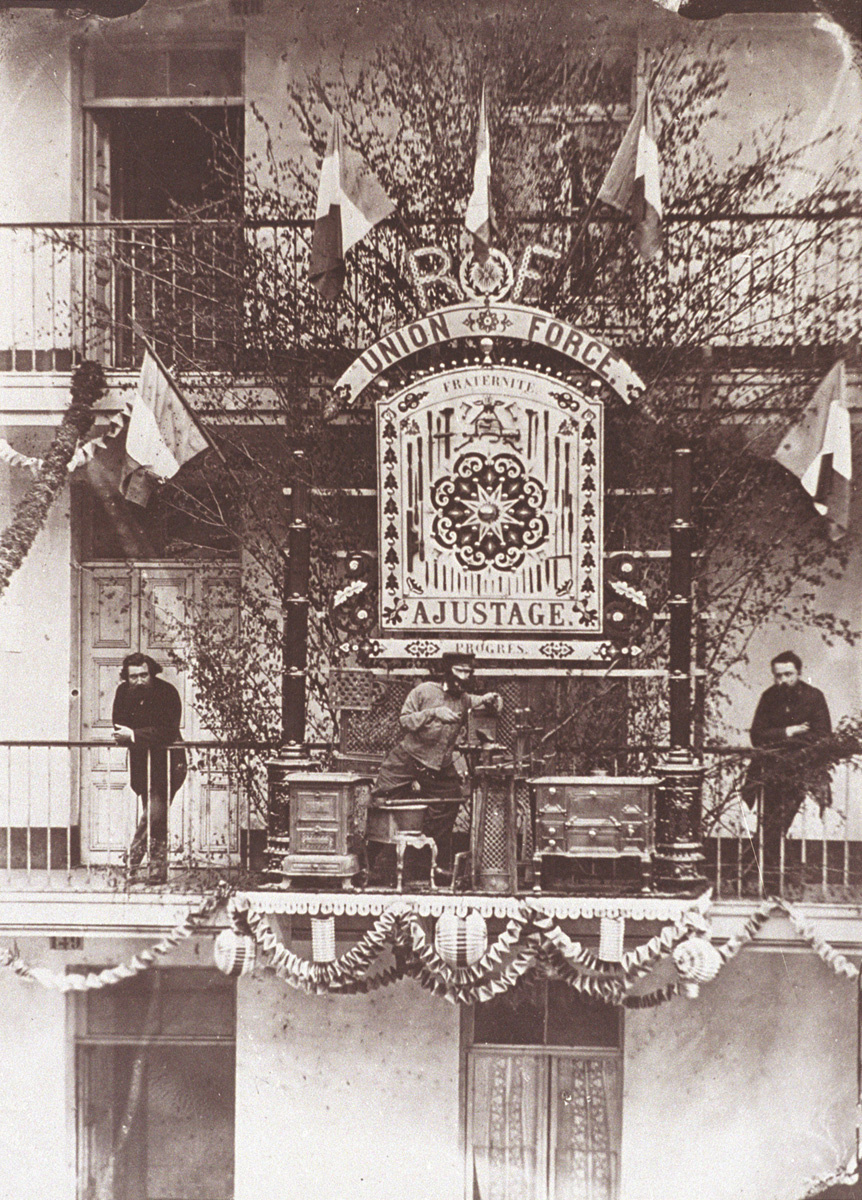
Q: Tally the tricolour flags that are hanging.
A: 5